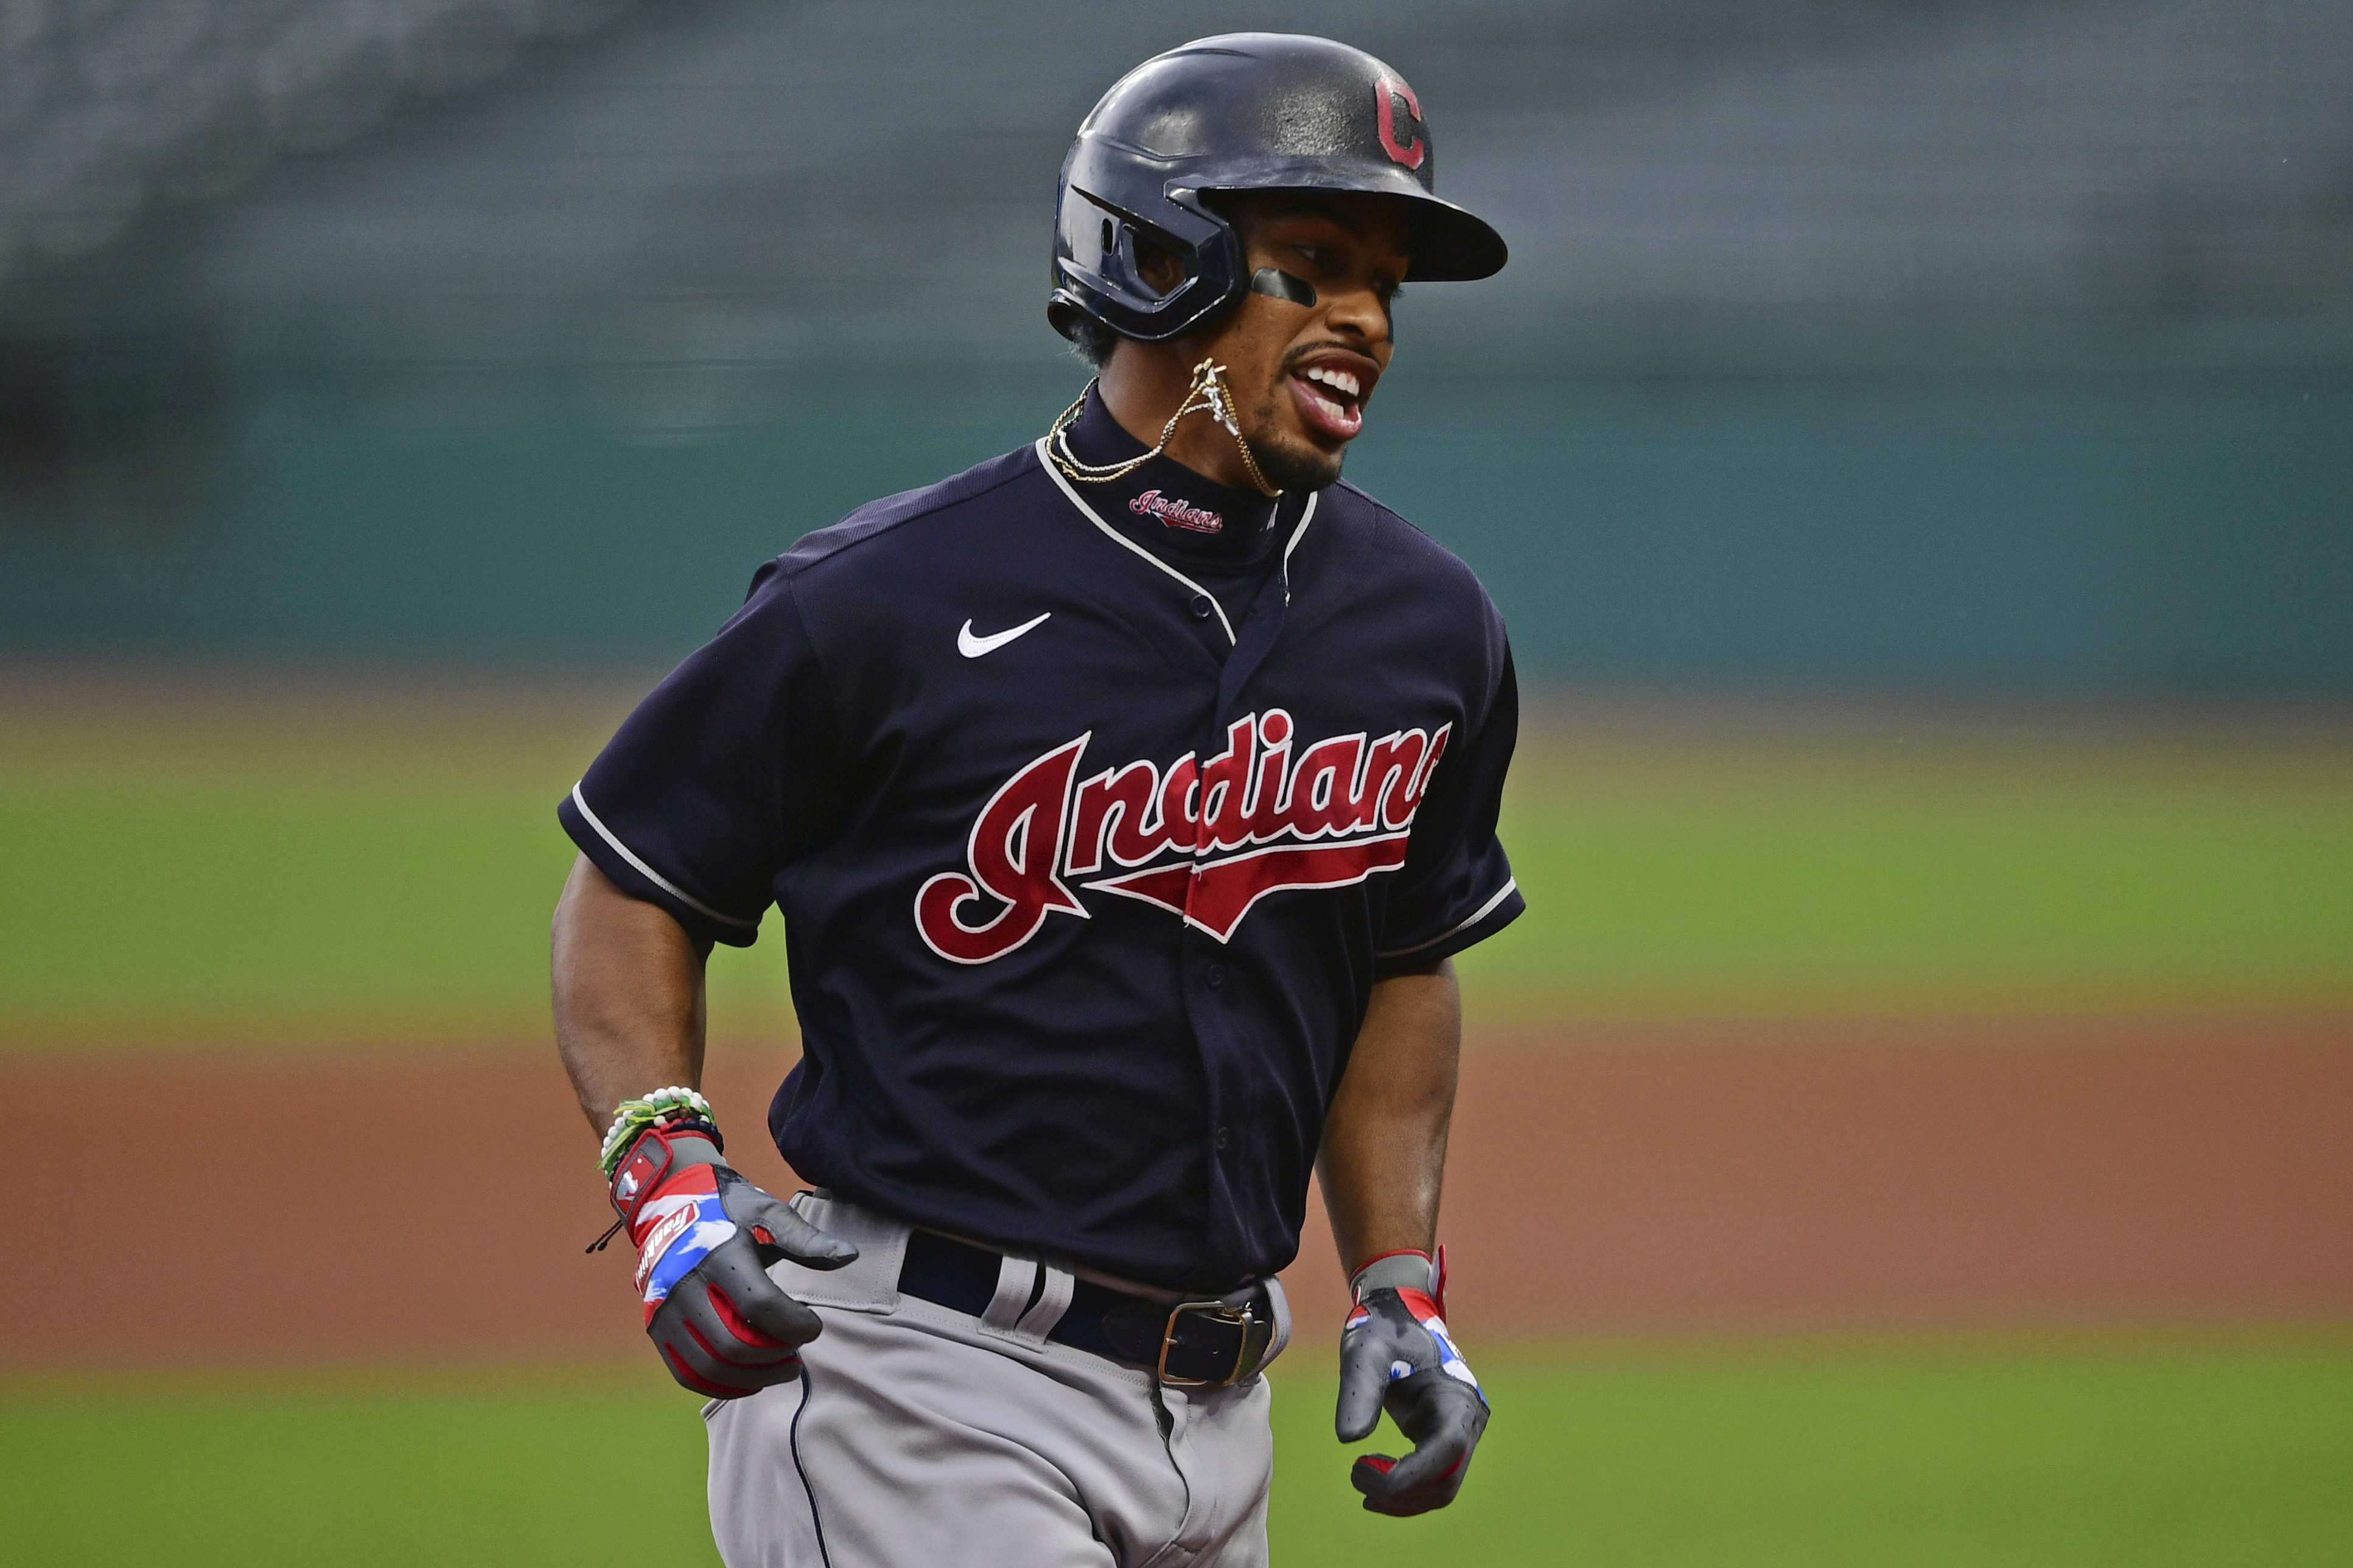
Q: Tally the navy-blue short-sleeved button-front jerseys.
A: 1